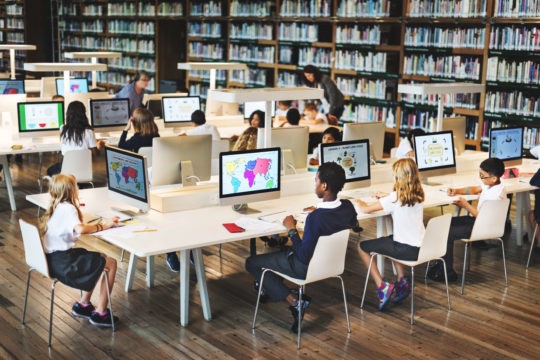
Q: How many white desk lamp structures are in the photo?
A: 6